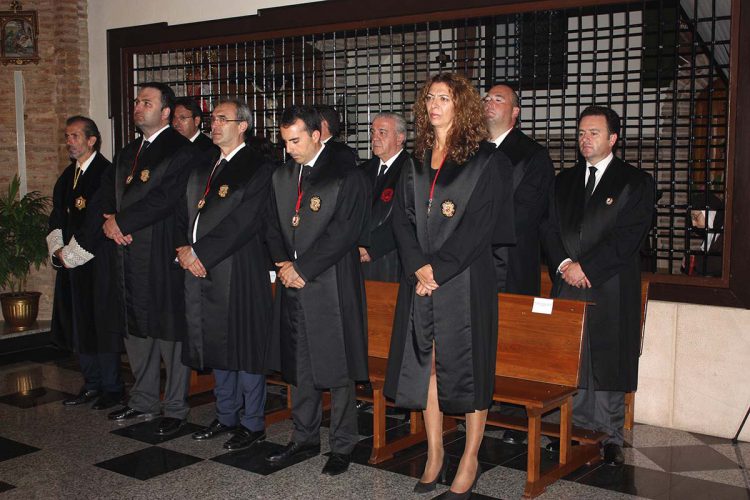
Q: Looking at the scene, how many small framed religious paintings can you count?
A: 1